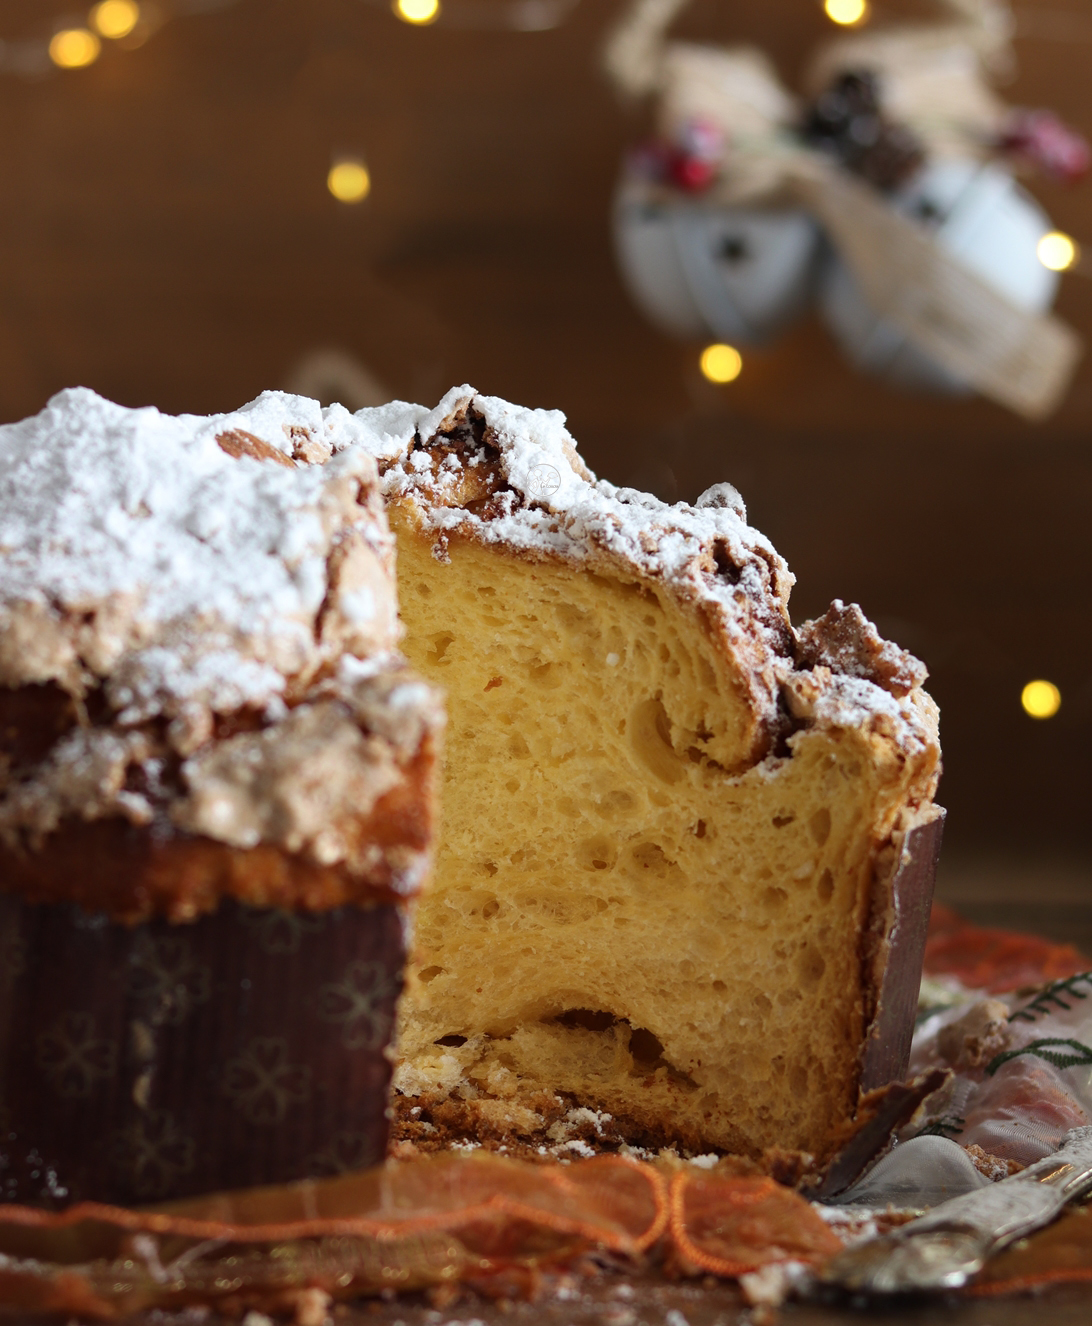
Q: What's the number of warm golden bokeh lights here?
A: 8